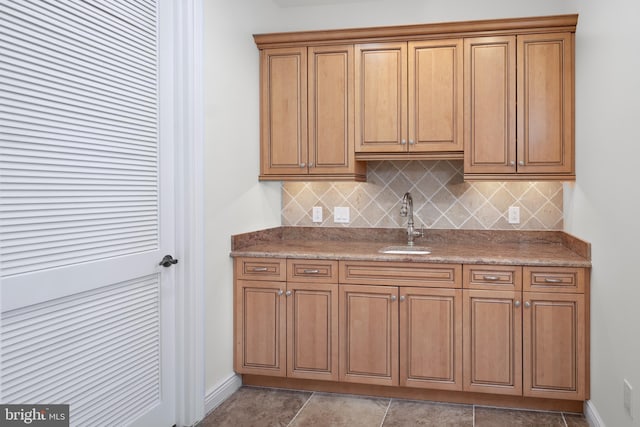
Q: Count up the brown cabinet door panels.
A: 12